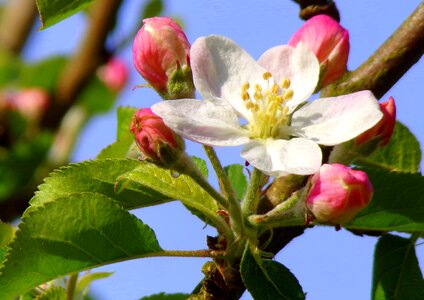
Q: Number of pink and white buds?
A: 5